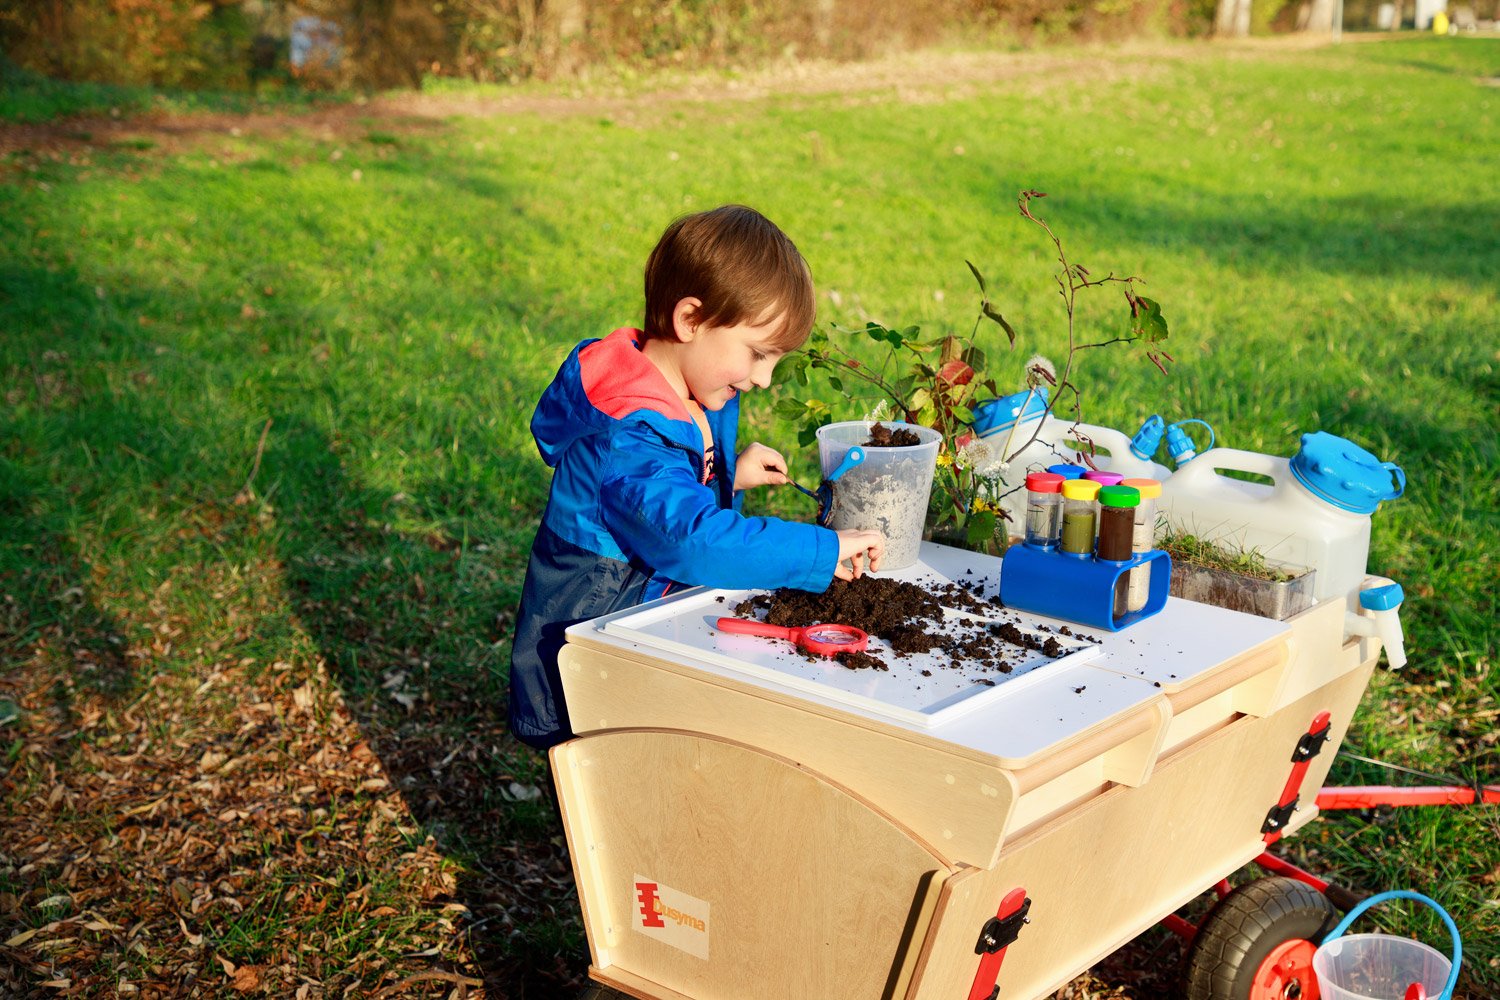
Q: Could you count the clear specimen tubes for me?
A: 6